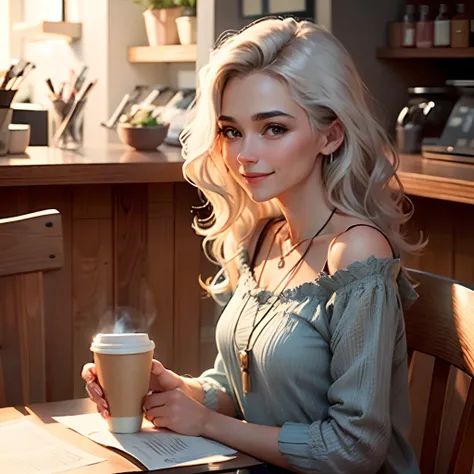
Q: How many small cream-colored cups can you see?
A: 1